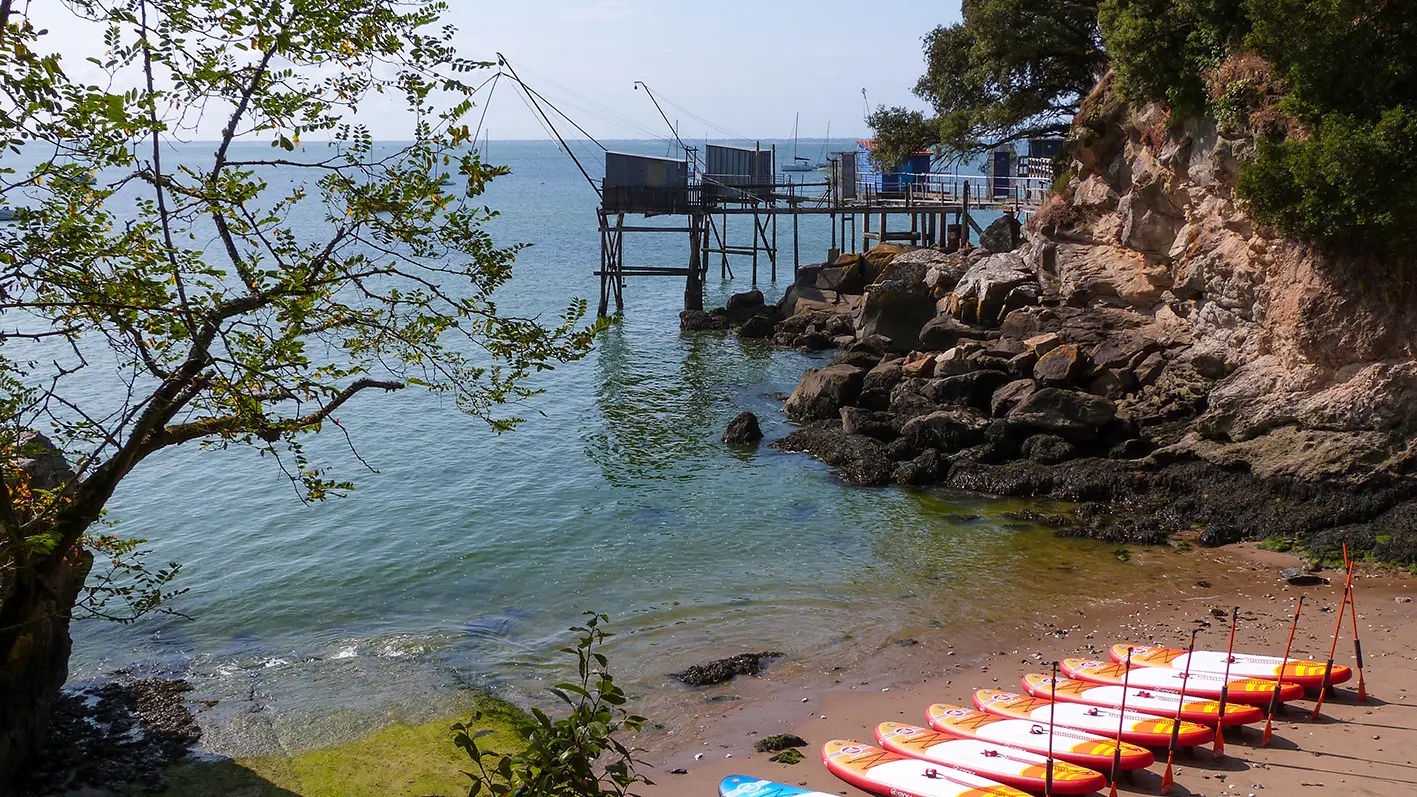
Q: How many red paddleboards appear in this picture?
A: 7